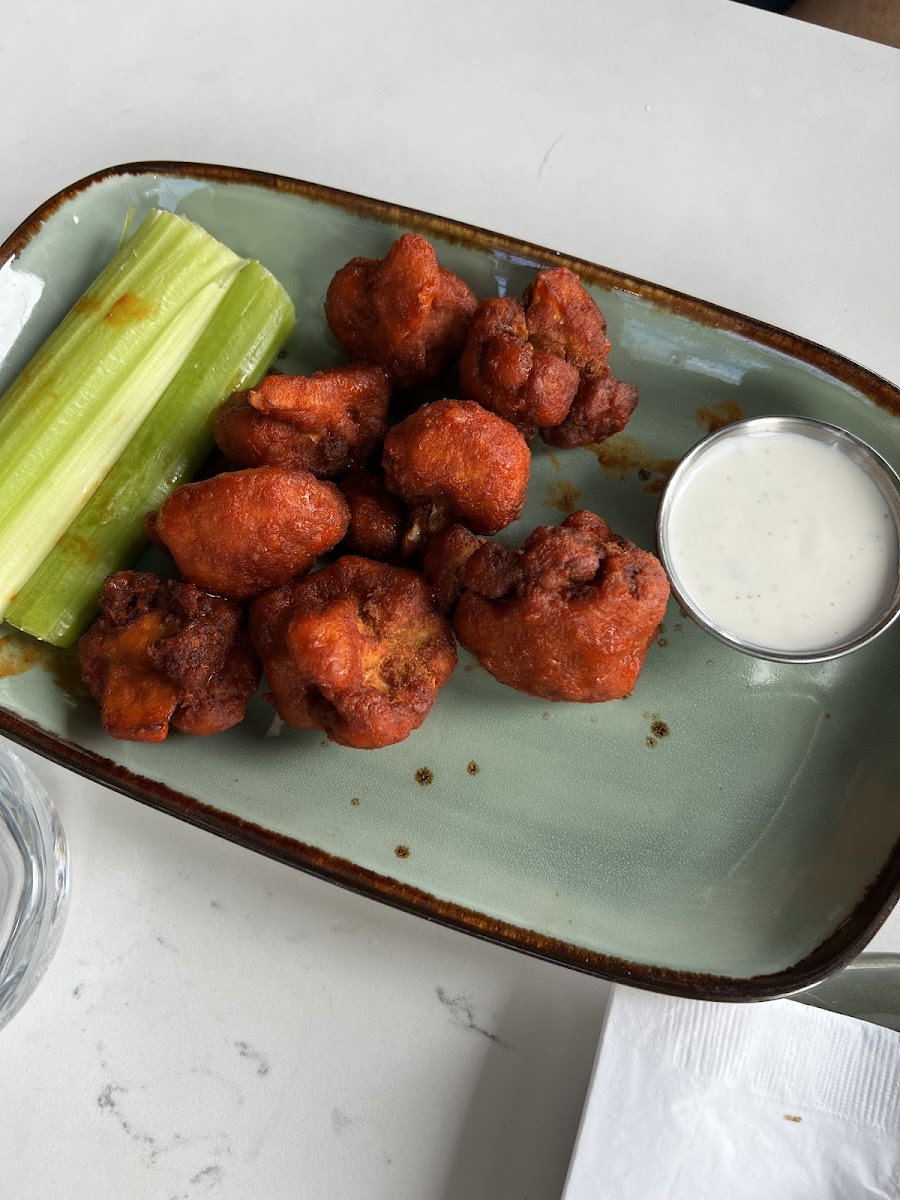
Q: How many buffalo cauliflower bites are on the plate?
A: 9